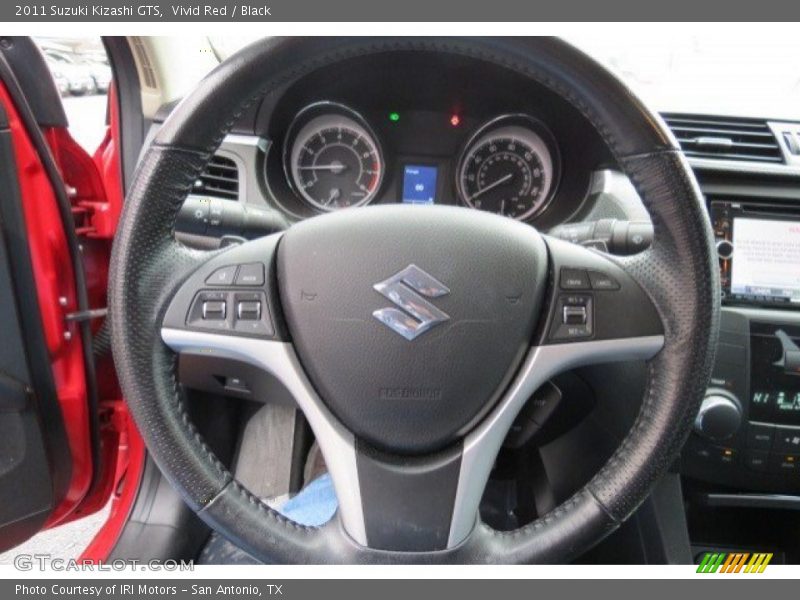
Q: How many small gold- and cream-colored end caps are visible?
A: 0